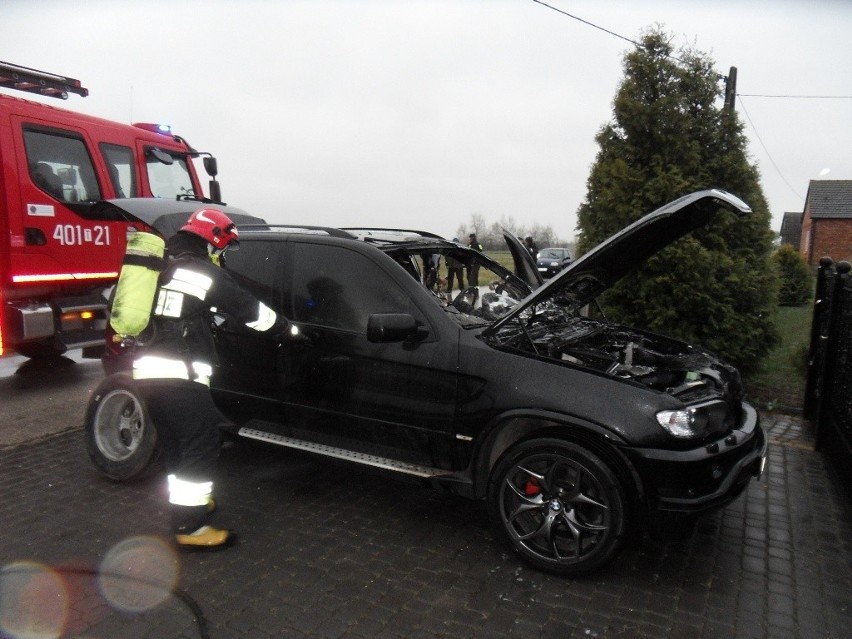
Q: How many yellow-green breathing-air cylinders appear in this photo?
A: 1